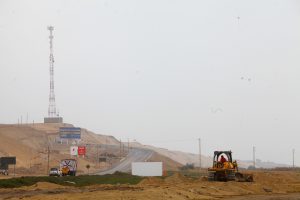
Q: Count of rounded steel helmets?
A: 0